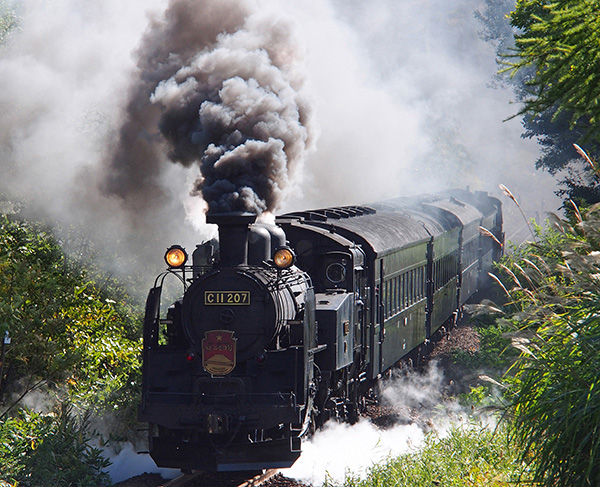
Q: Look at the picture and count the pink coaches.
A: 0